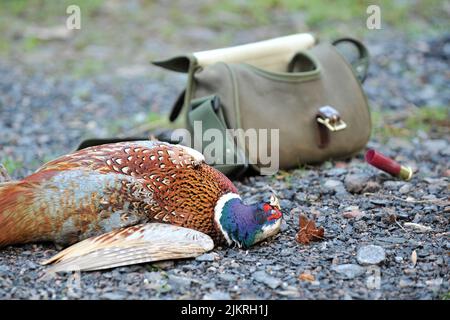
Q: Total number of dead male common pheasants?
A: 1